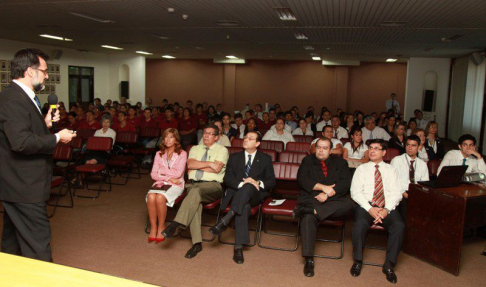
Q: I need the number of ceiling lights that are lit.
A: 7